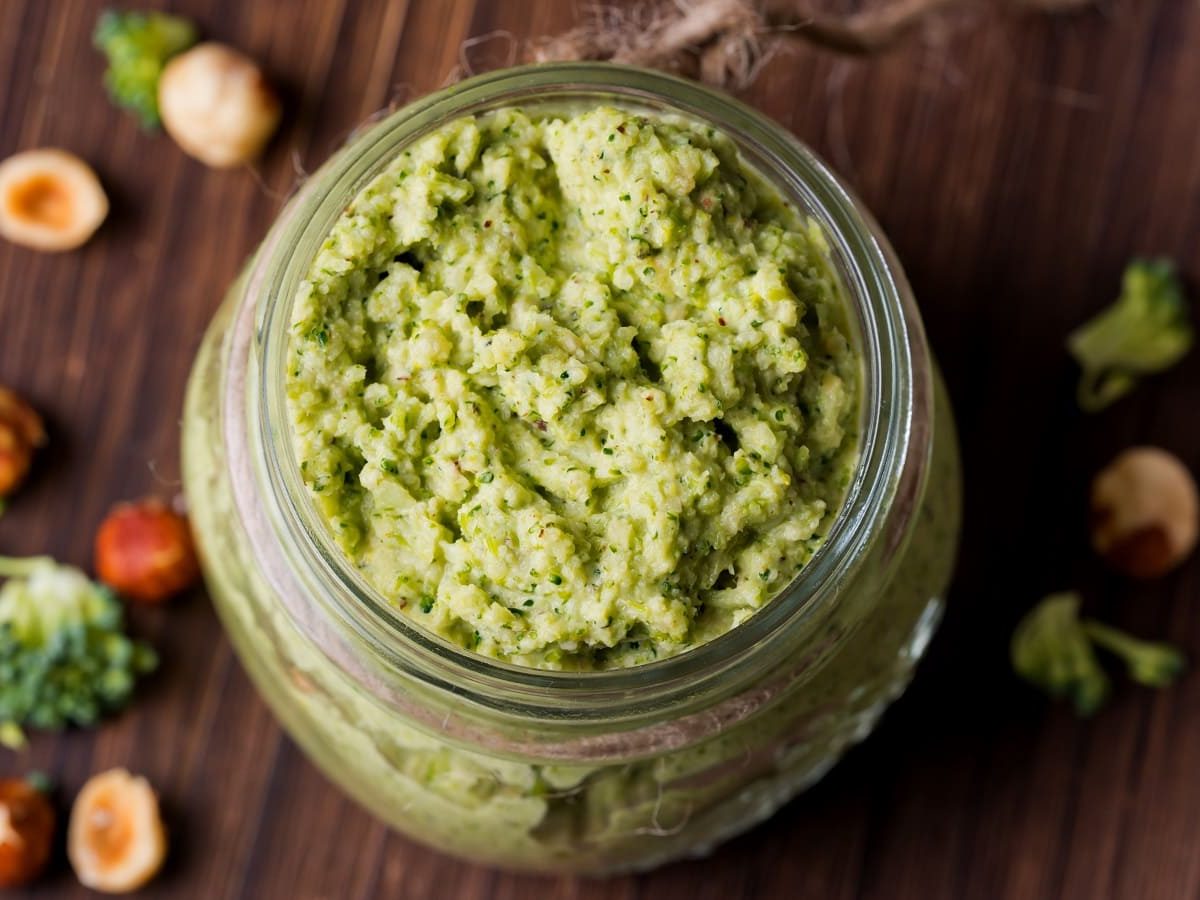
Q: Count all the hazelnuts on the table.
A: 7